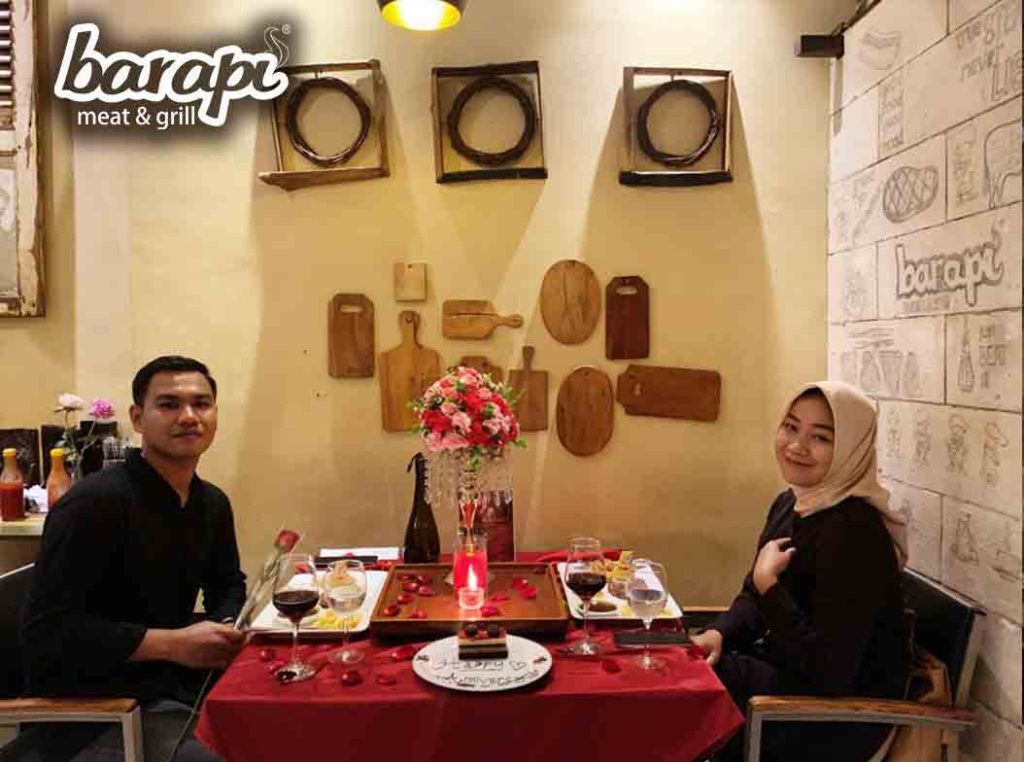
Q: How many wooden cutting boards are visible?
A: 10